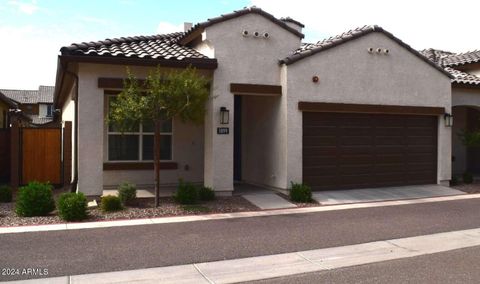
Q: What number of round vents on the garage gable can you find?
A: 3